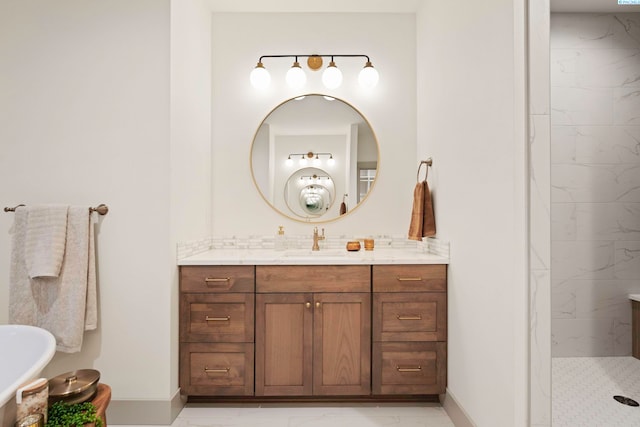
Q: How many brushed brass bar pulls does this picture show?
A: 6